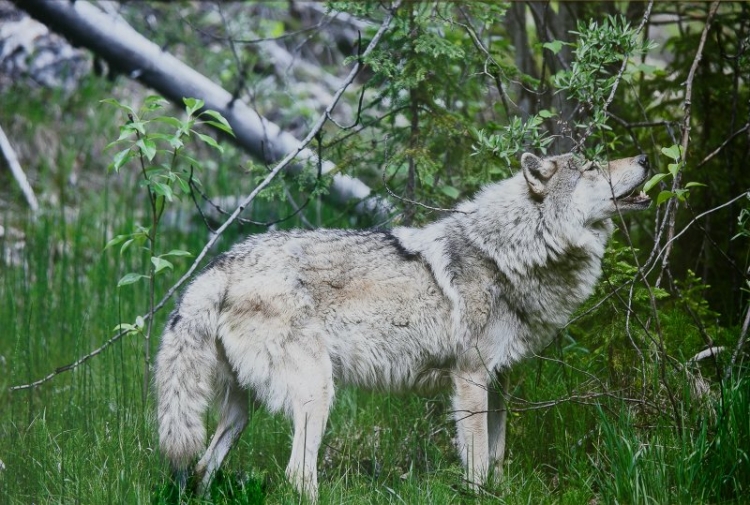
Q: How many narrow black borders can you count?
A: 0